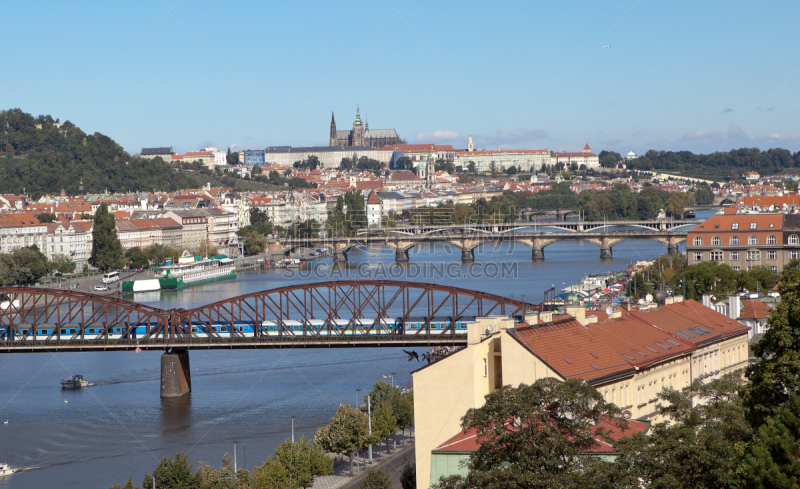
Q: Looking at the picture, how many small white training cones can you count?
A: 0